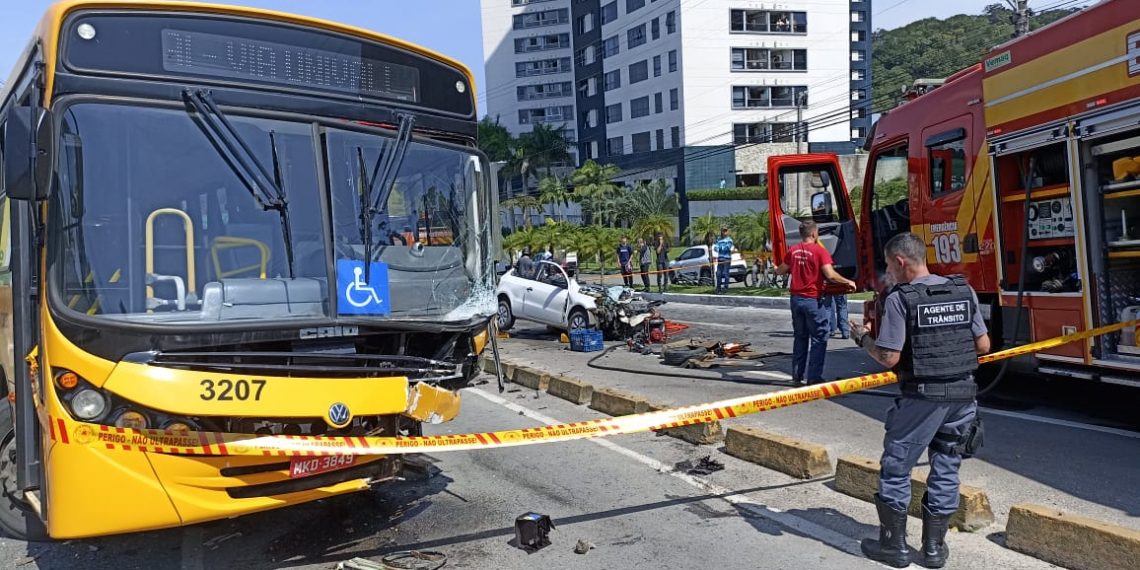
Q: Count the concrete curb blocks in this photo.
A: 8